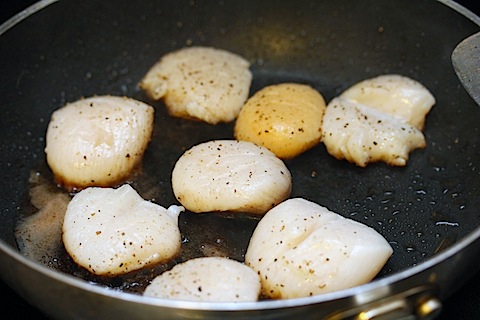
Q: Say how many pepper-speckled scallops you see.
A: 8